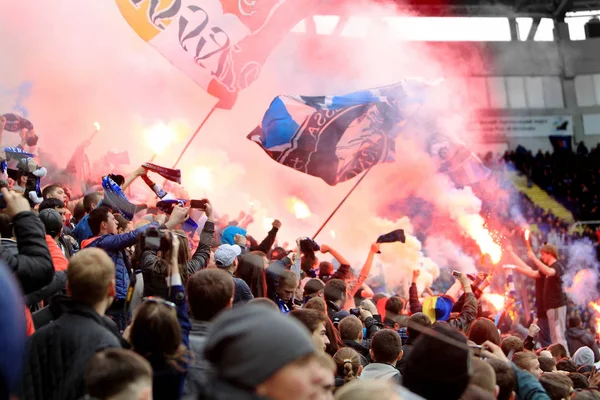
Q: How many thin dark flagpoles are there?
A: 2